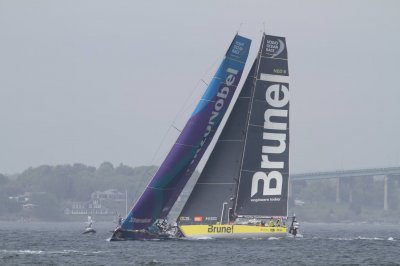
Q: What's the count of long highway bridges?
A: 1